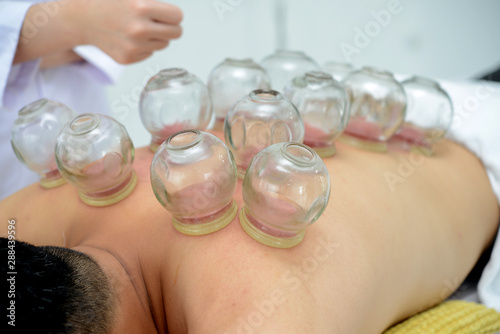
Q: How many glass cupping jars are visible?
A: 12